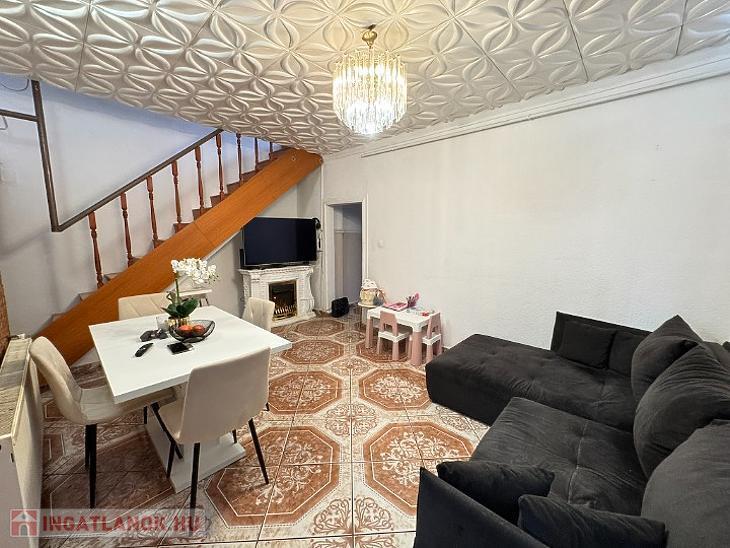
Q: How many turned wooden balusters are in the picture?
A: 9